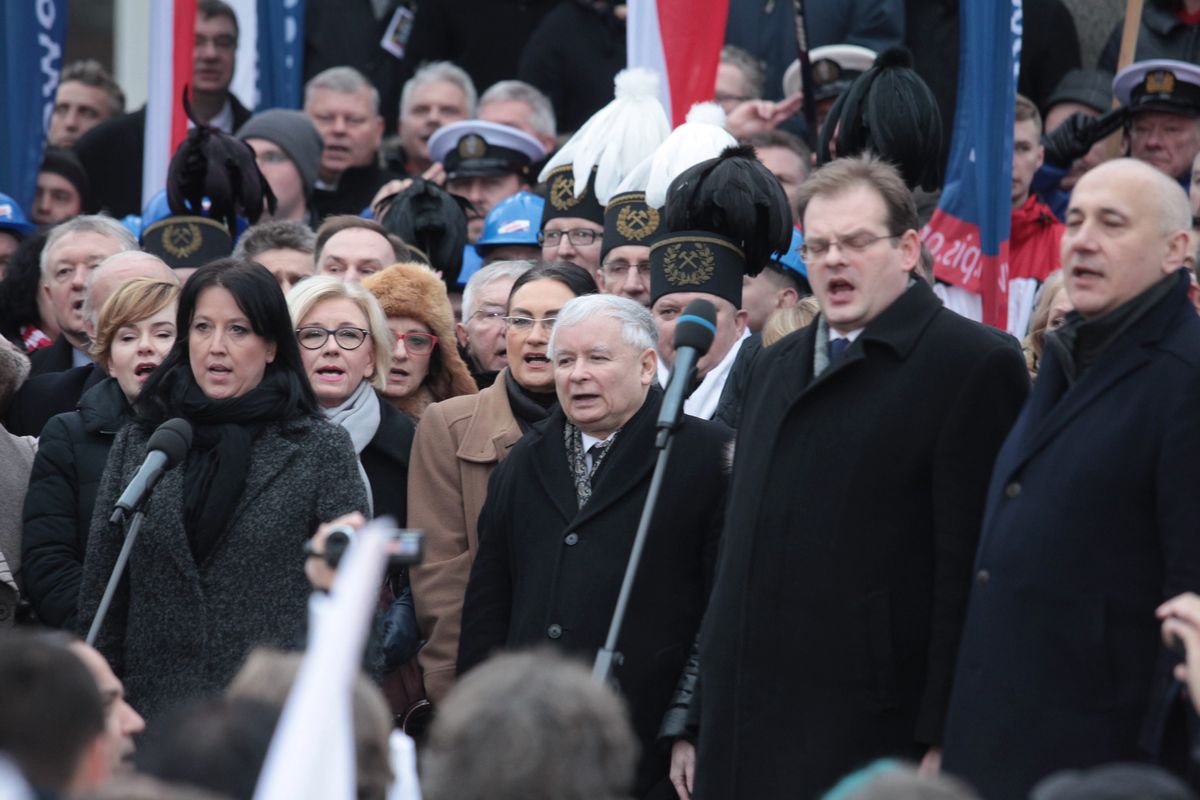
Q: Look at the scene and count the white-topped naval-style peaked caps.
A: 3